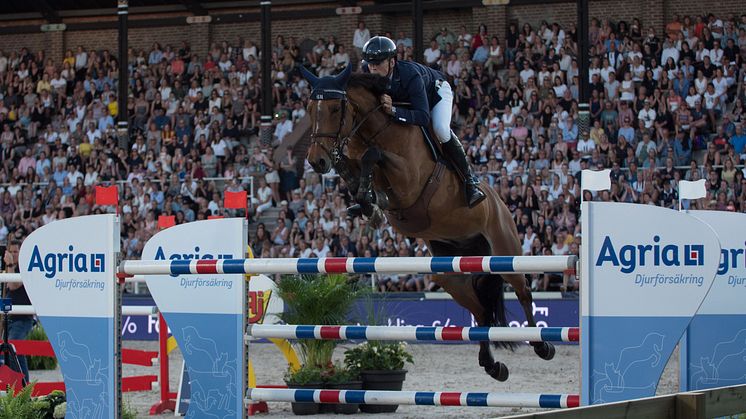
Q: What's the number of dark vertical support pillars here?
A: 4